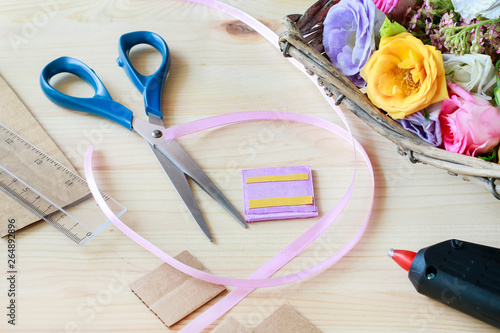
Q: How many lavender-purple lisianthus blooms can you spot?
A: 2